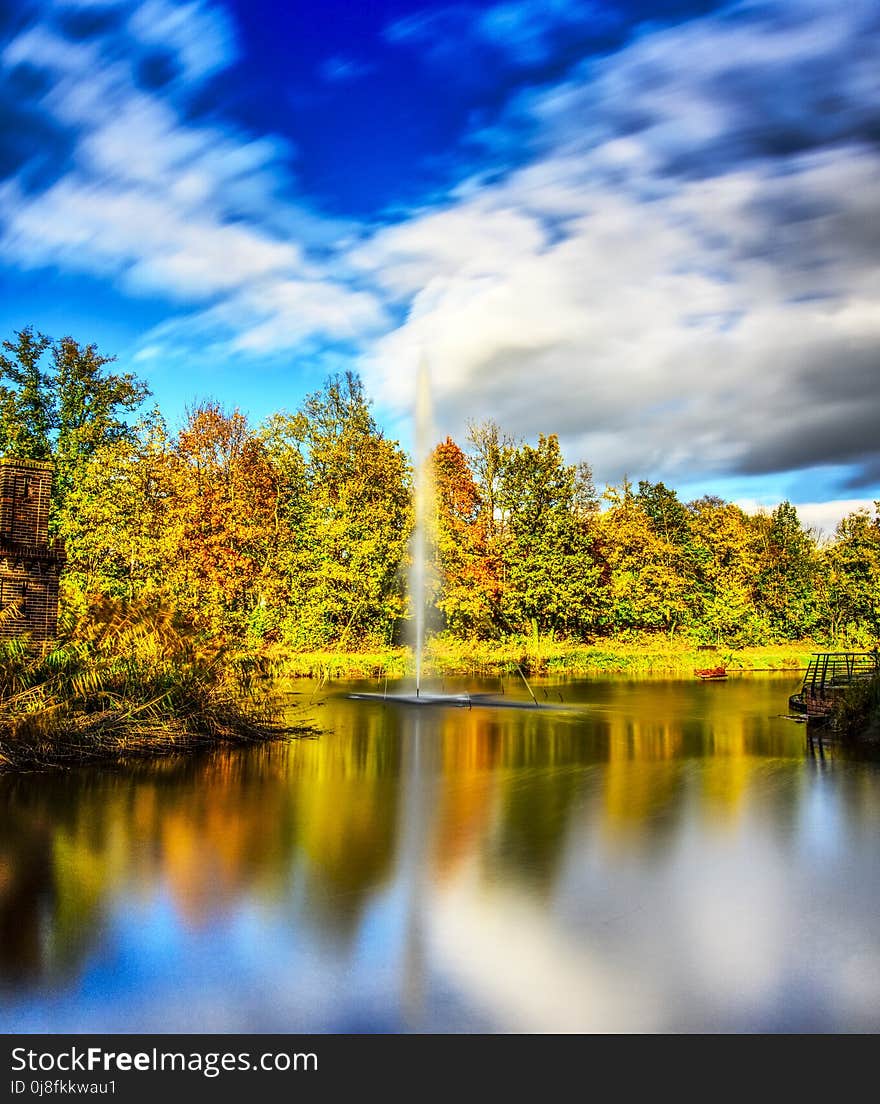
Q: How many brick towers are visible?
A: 1